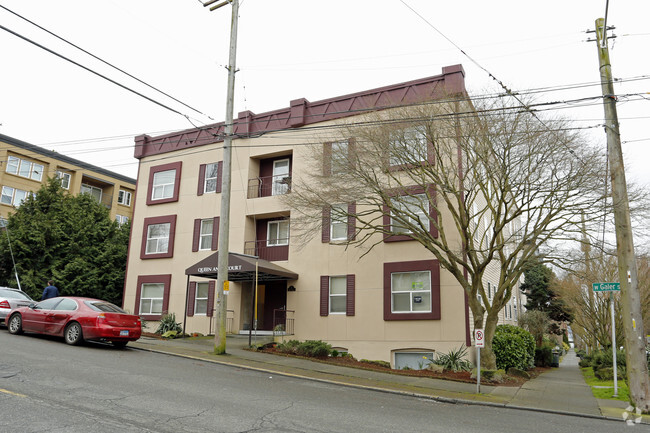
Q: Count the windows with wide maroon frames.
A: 6